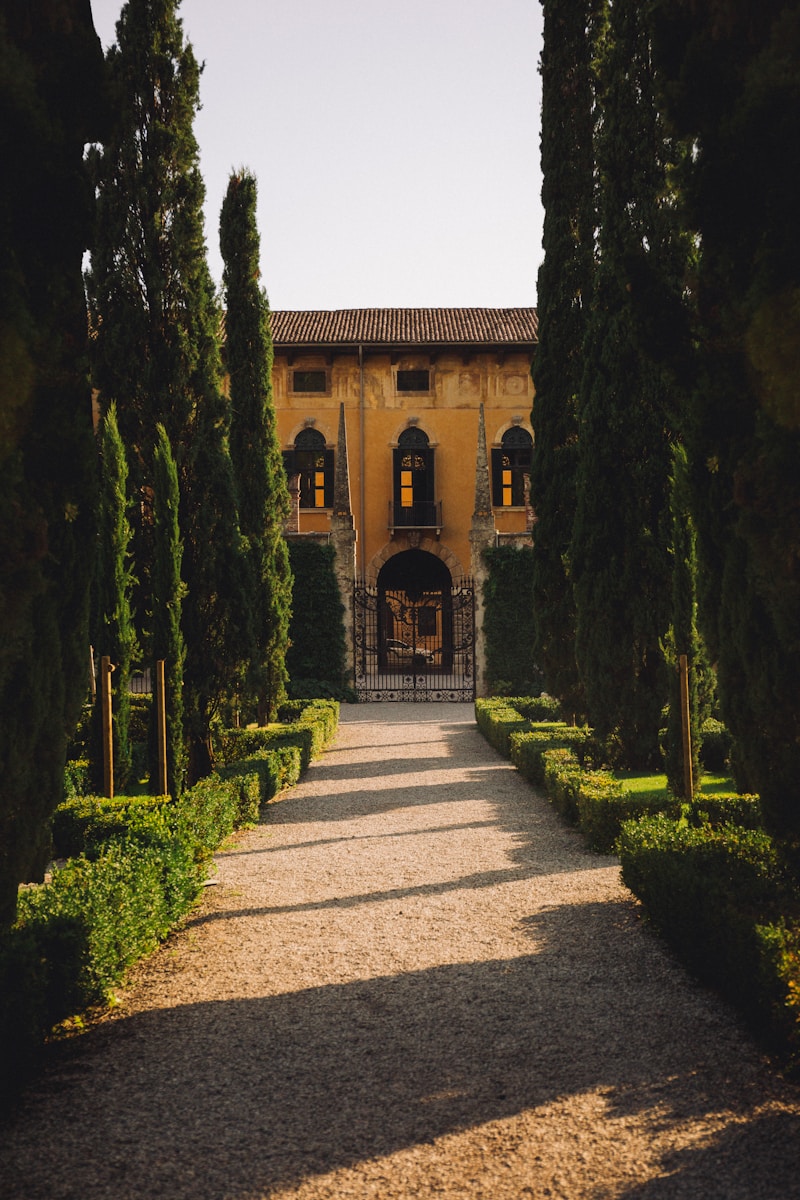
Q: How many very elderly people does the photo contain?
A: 0